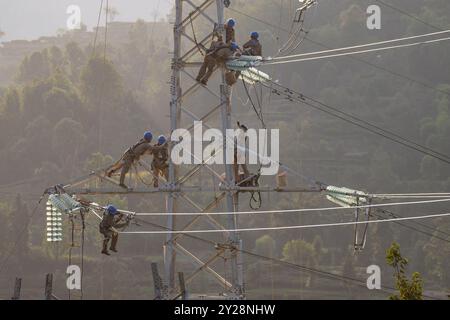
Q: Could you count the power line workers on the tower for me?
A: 6